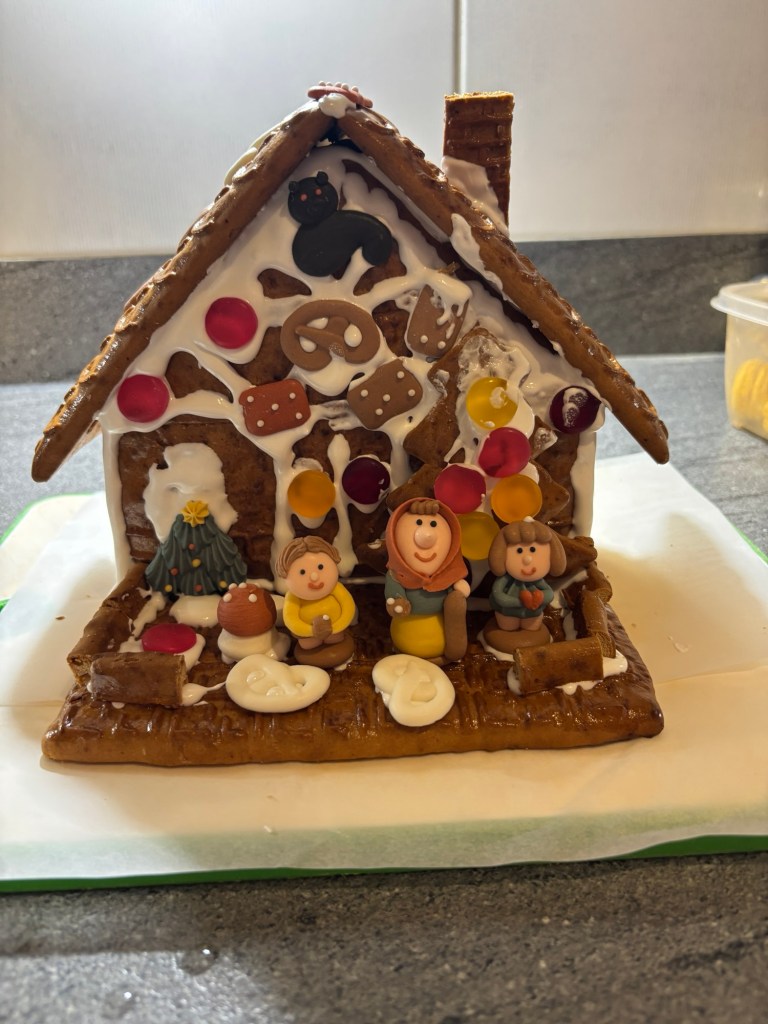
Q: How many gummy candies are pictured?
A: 11